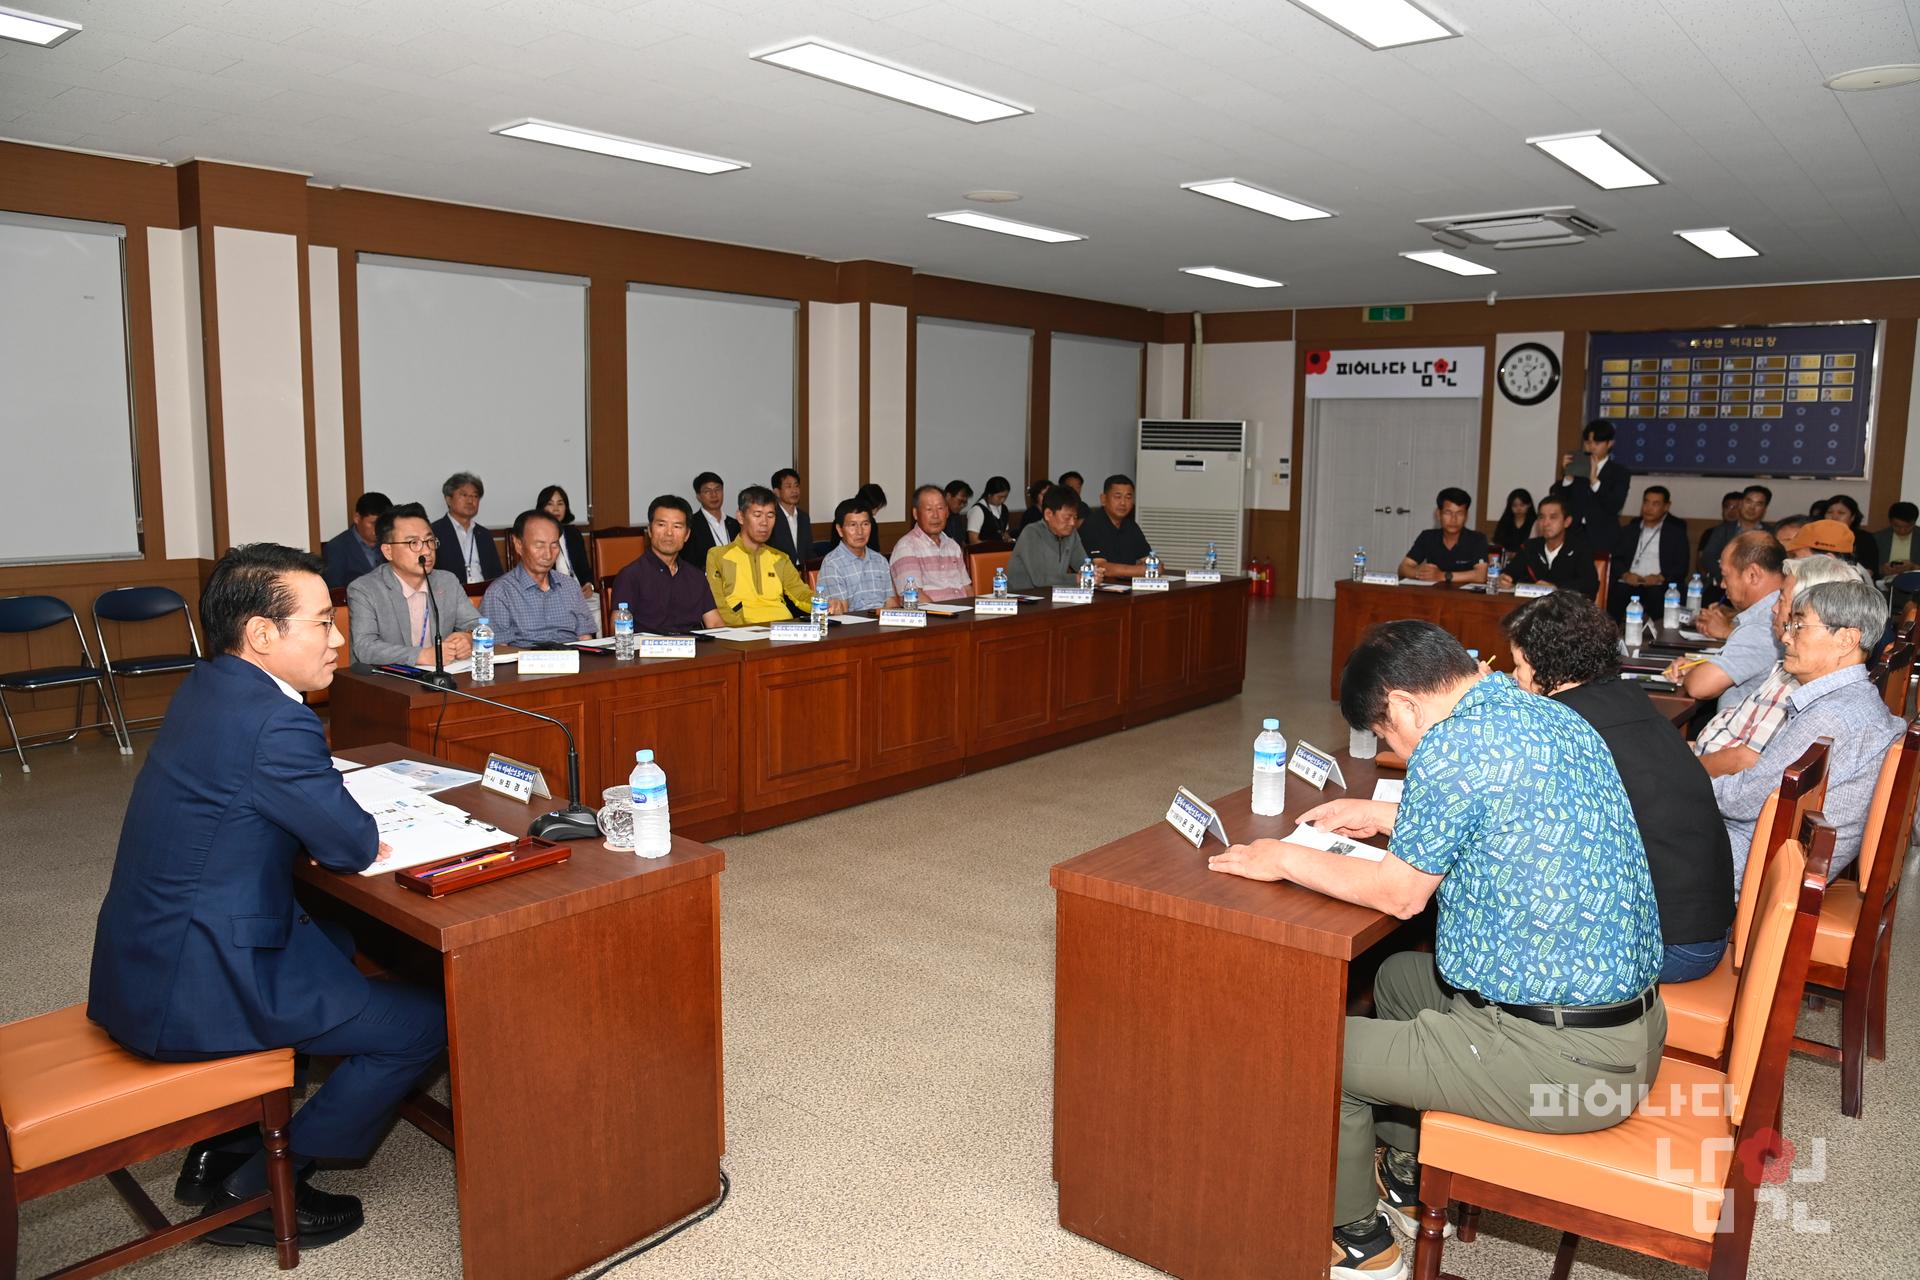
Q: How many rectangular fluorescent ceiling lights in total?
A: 10